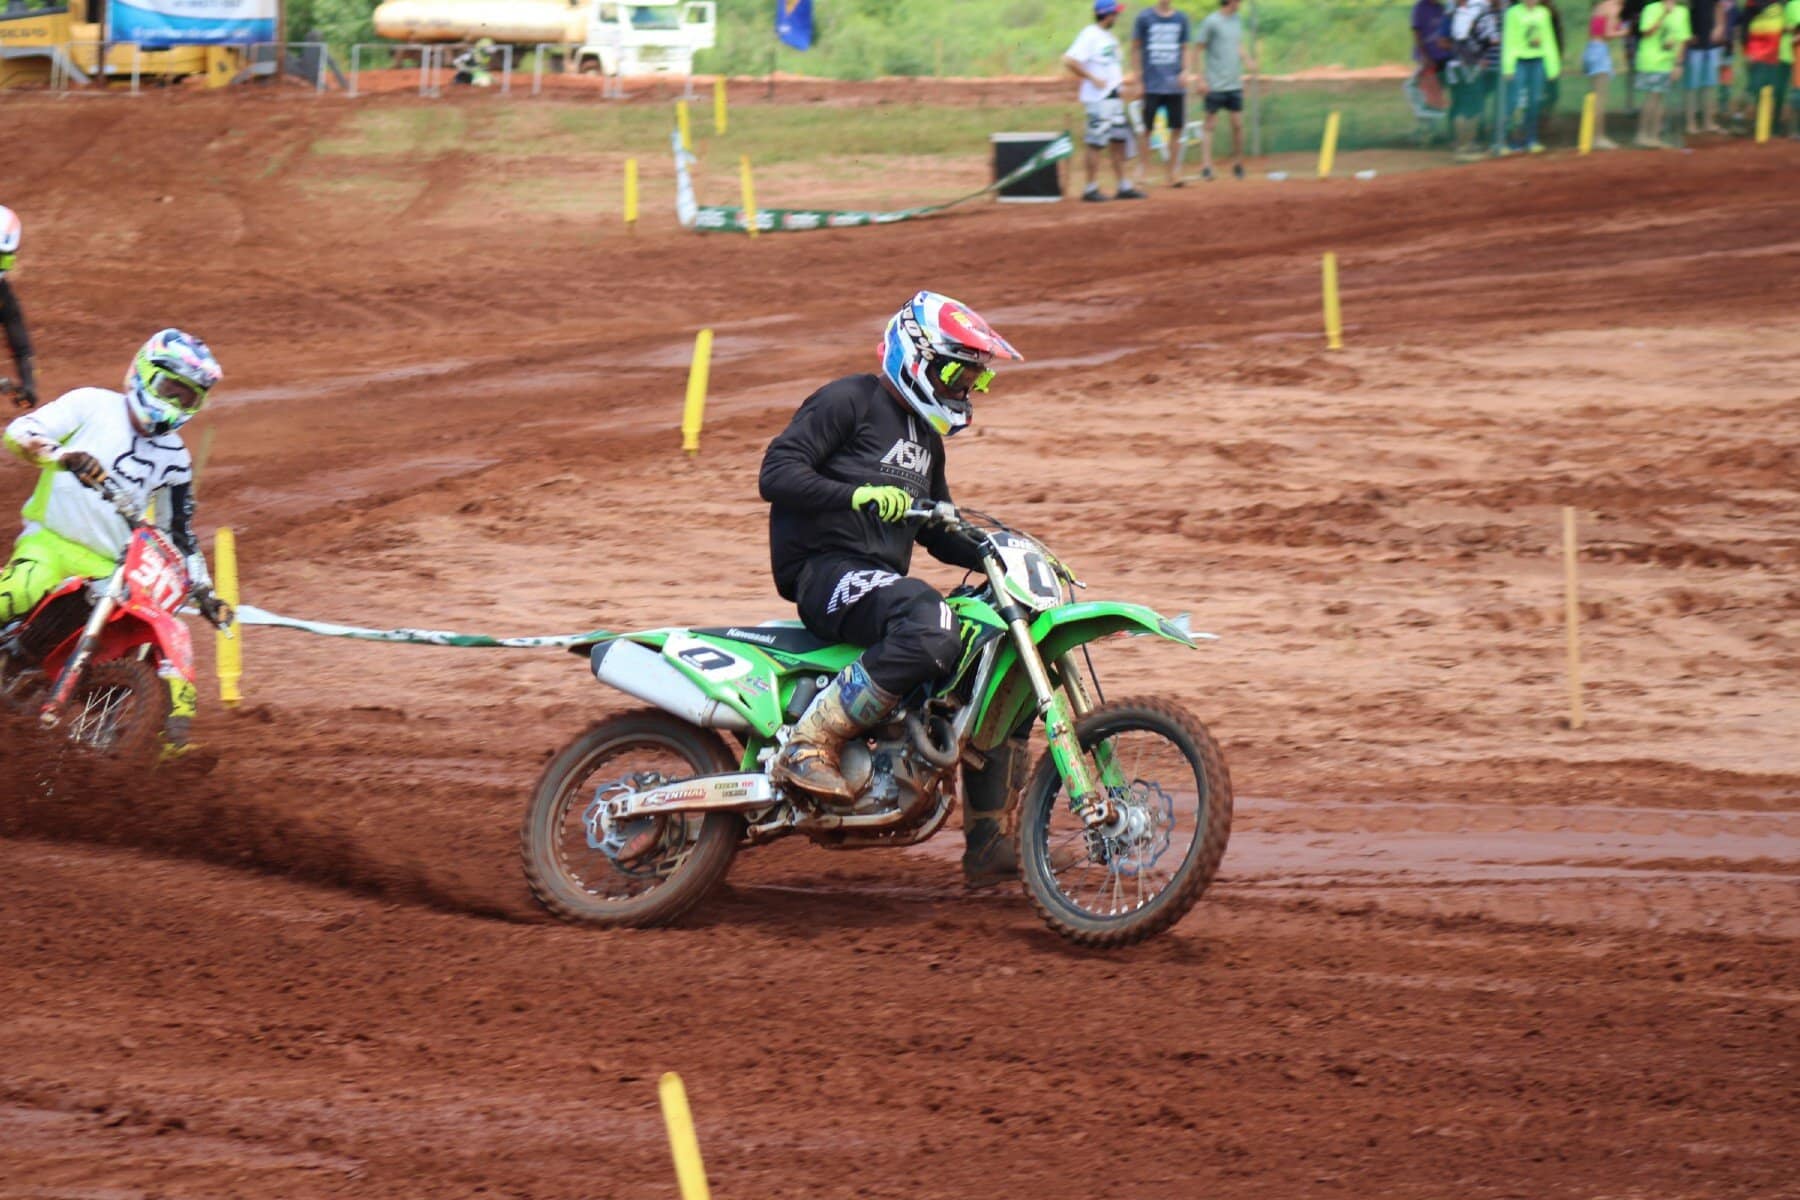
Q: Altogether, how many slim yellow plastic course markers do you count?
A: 11